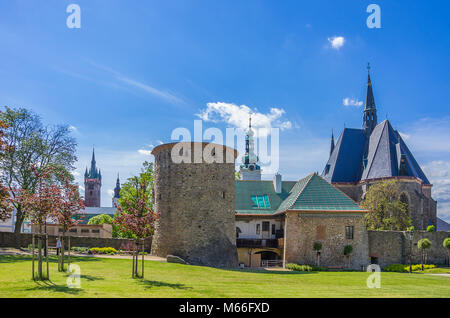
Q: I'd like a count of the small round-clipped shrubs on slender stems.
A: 4